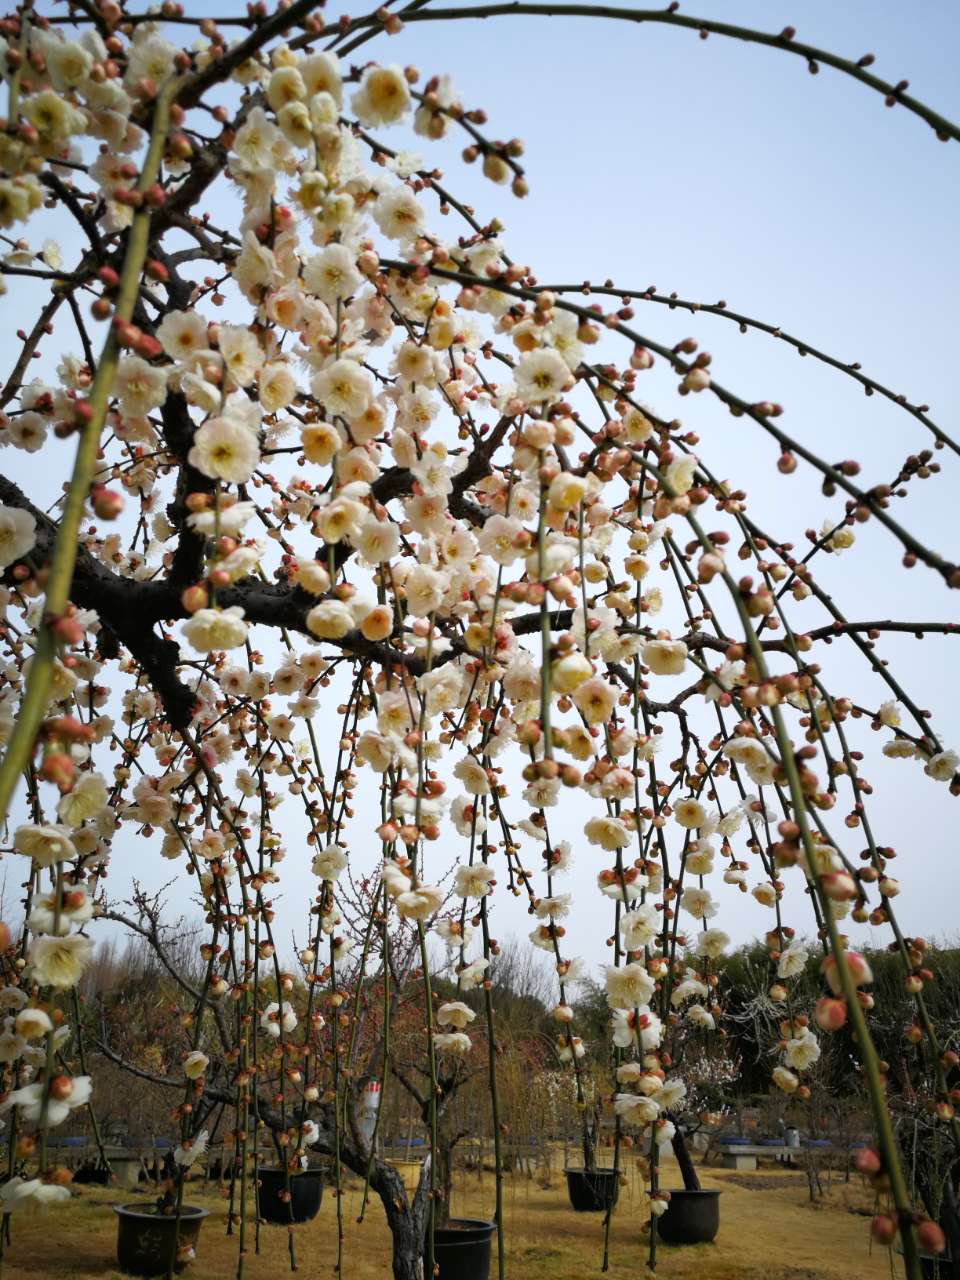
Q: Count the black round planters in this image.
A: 5